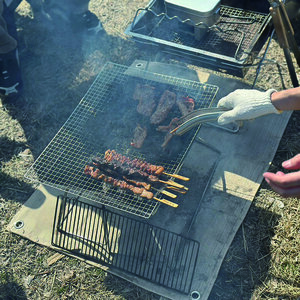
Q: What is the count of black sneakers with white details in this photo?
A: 2